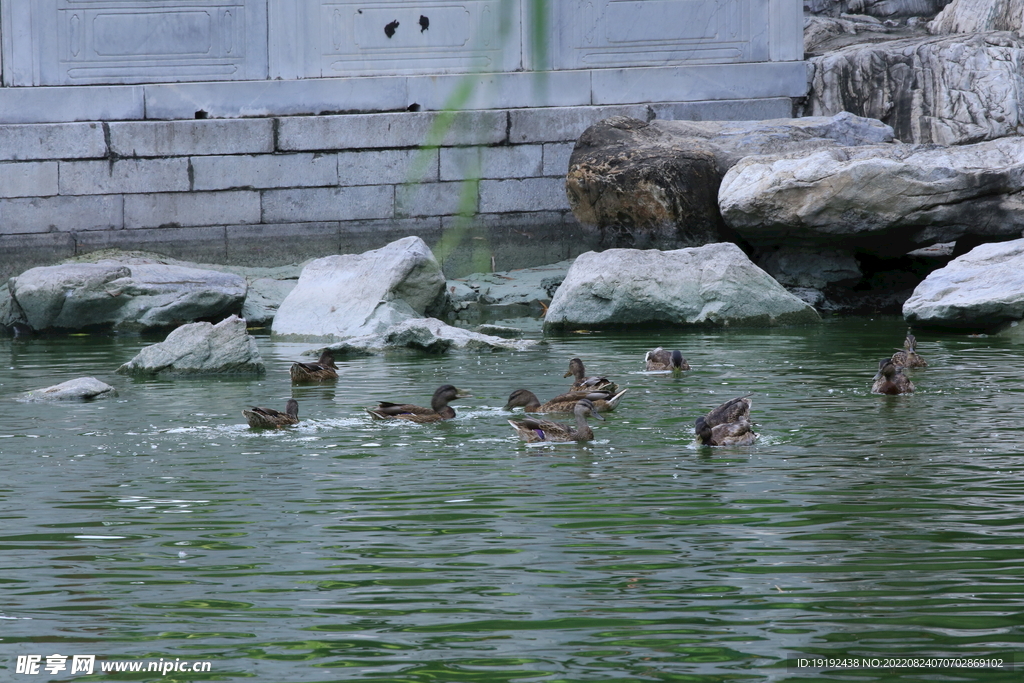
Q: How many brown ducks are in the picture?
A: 10